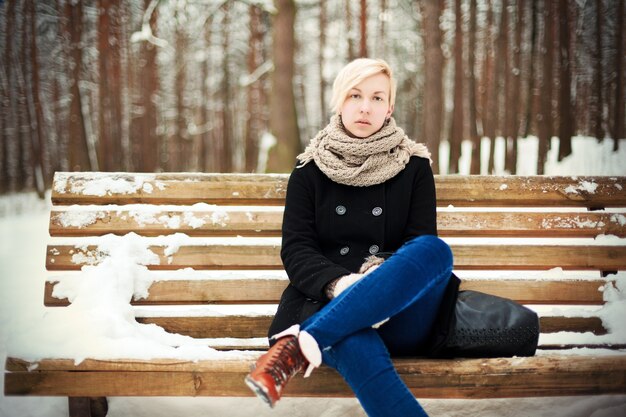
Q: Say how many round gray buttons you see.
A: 4